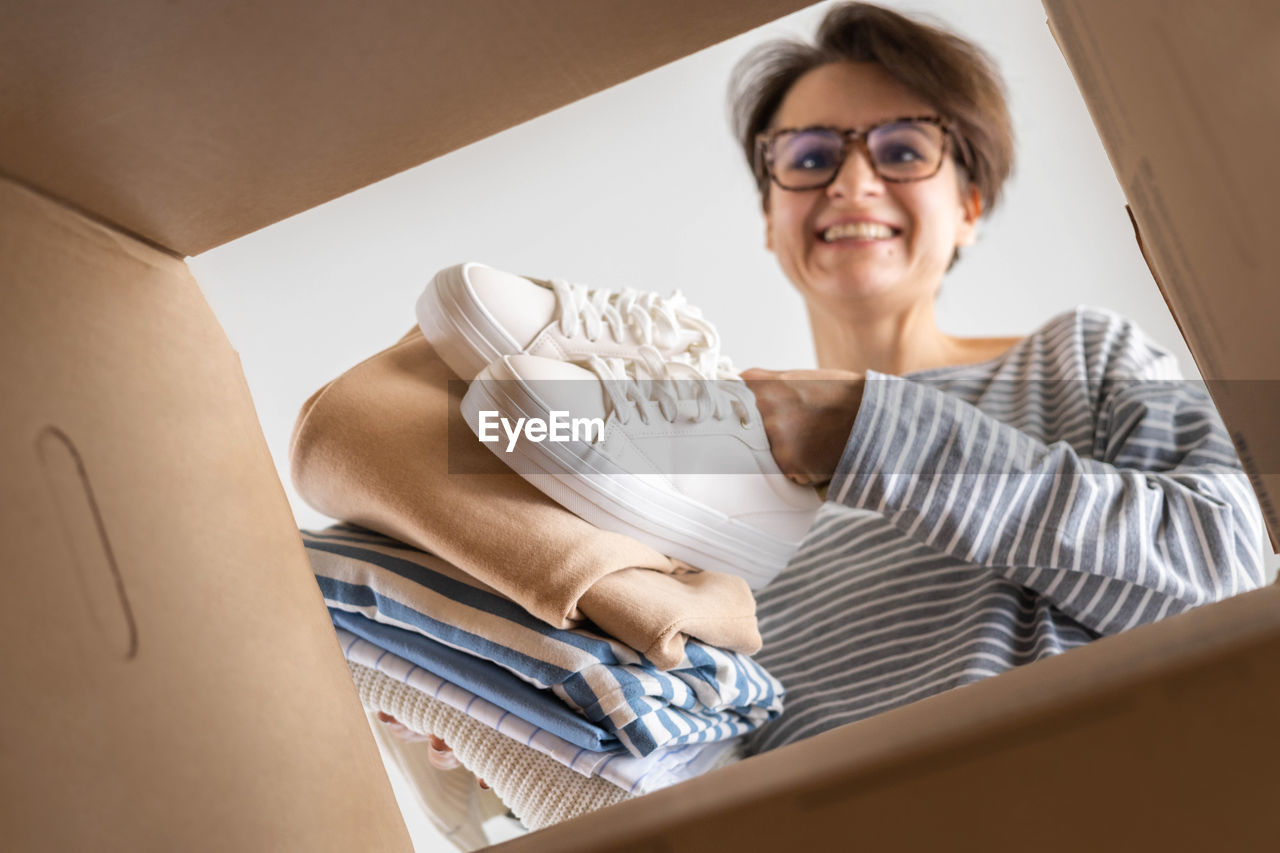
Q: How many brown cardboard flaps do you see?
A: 4